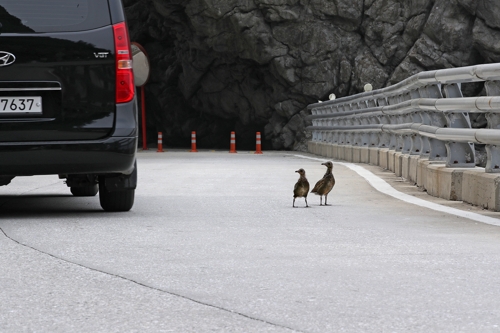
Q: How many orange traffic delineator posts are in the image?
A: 4